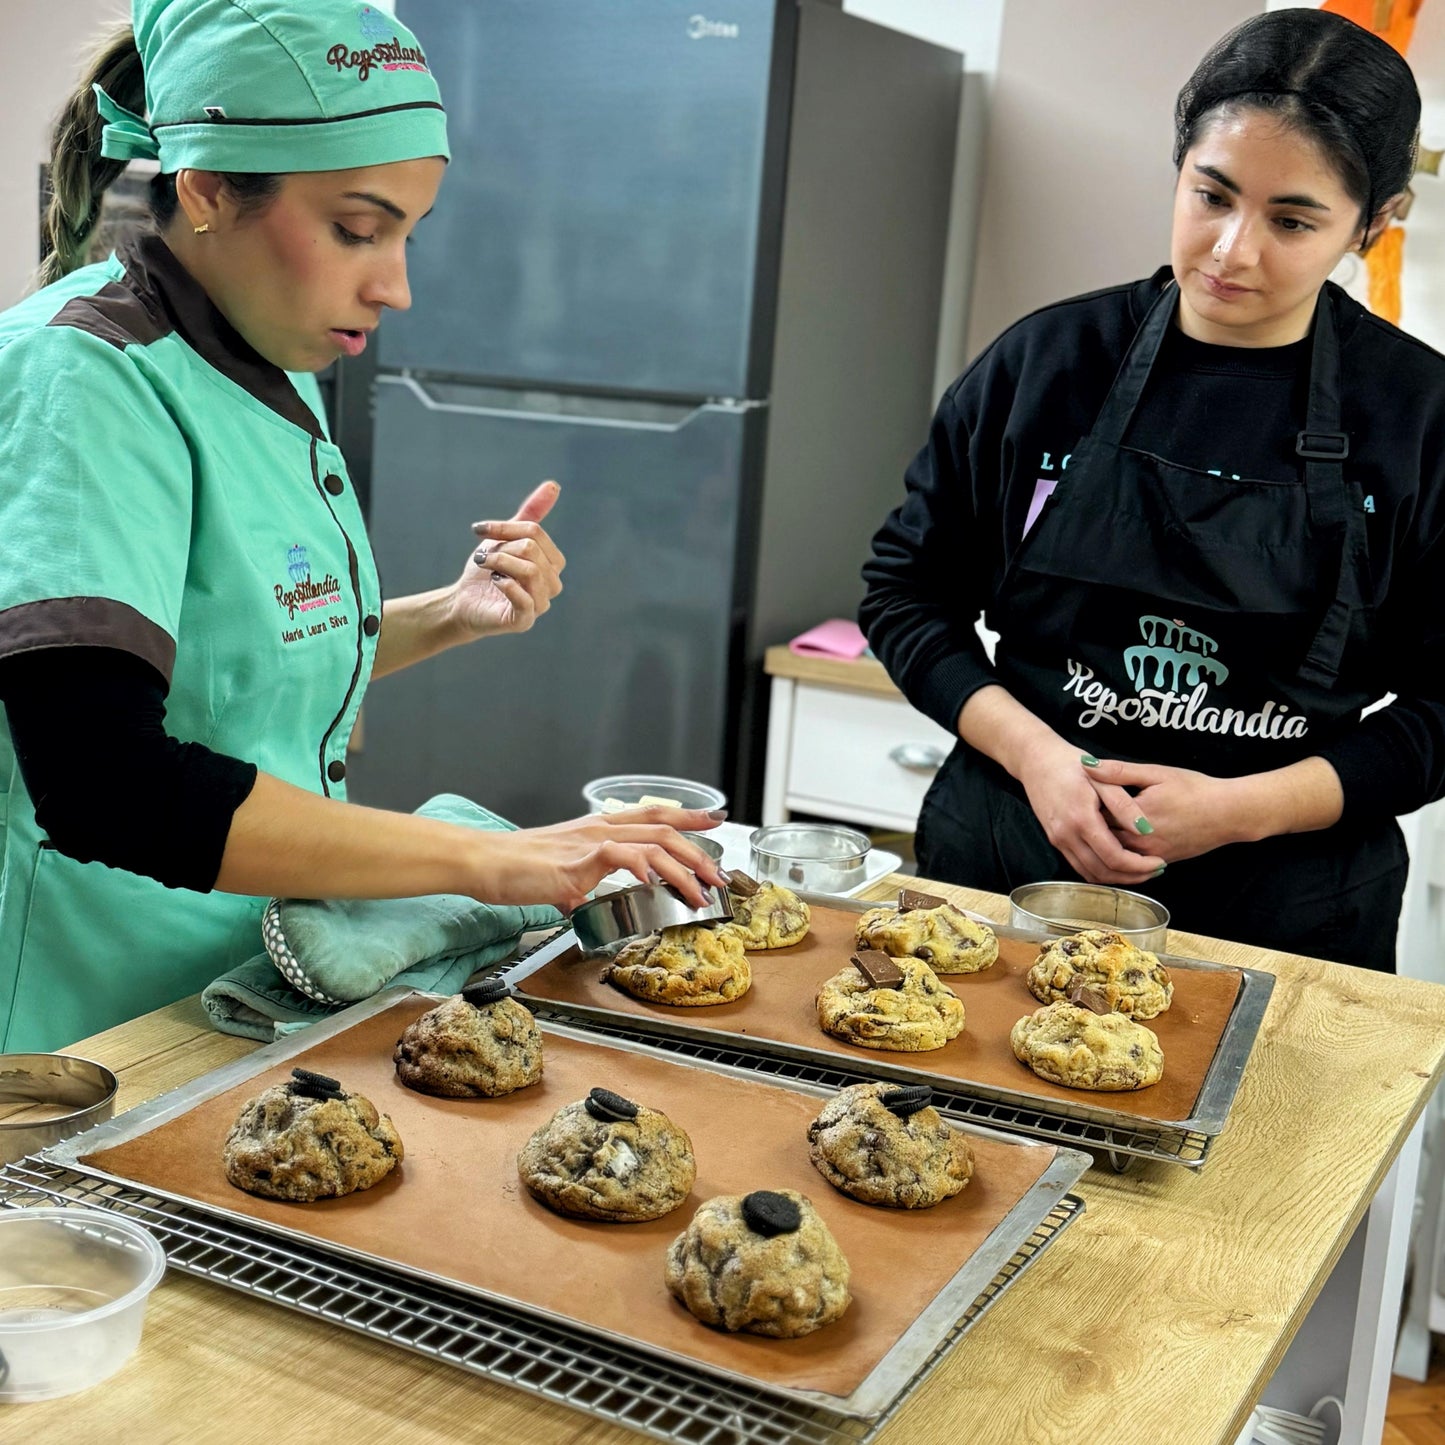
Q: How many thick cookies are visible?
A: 11